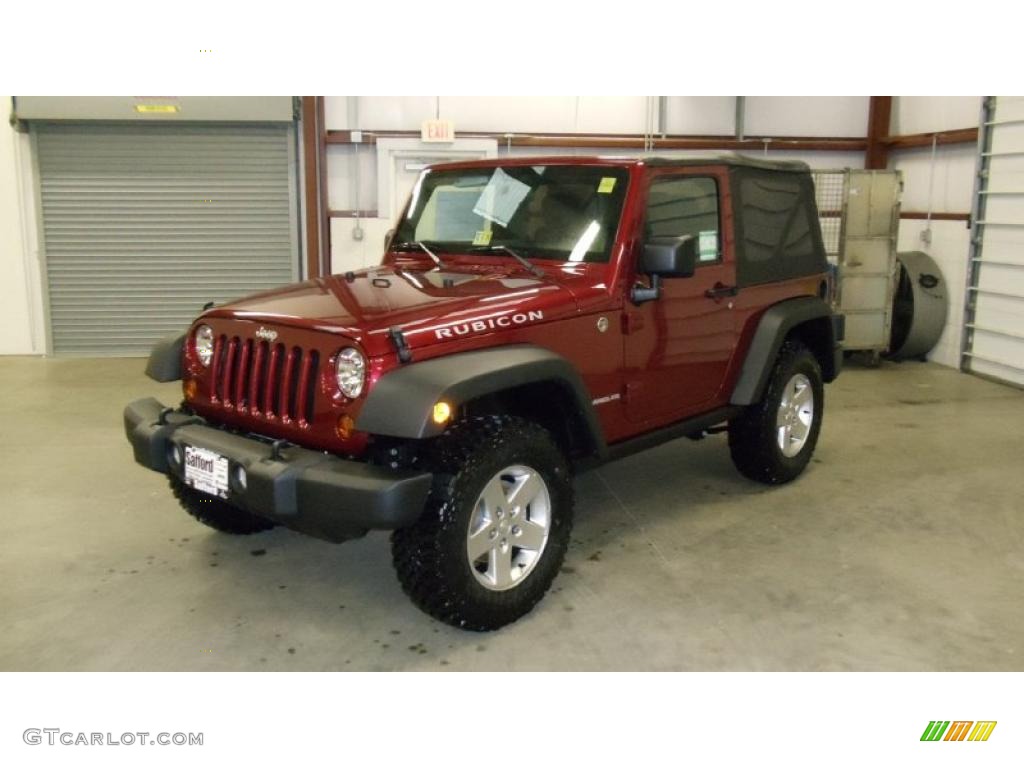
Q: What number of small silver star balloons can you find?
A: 0